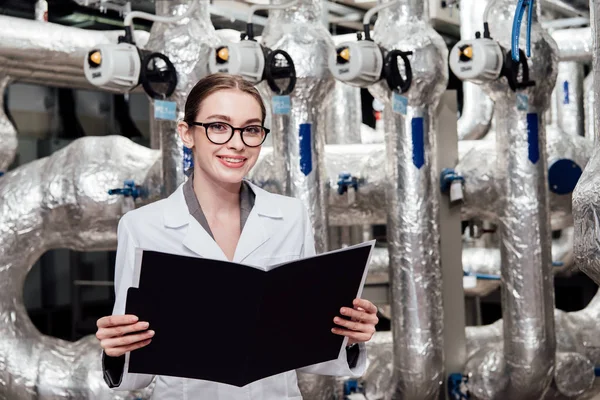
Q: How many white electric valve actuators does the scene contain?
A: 4